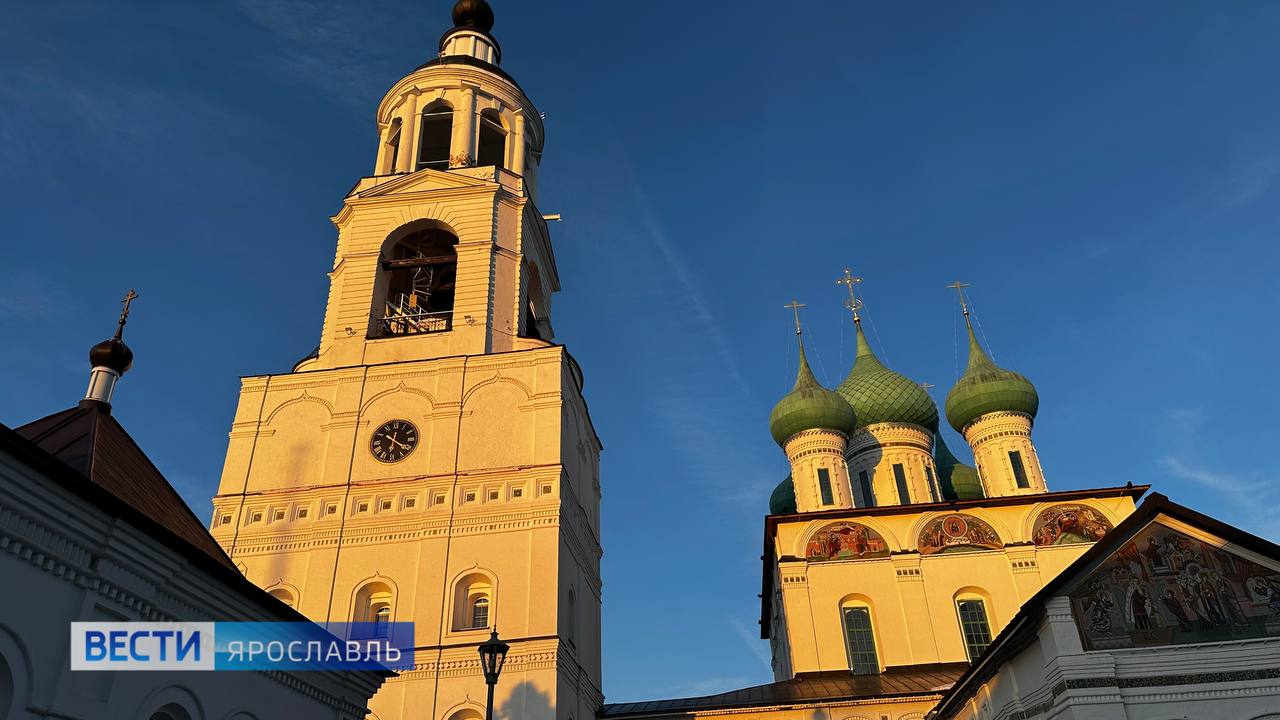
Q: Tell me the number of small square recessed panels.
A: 13